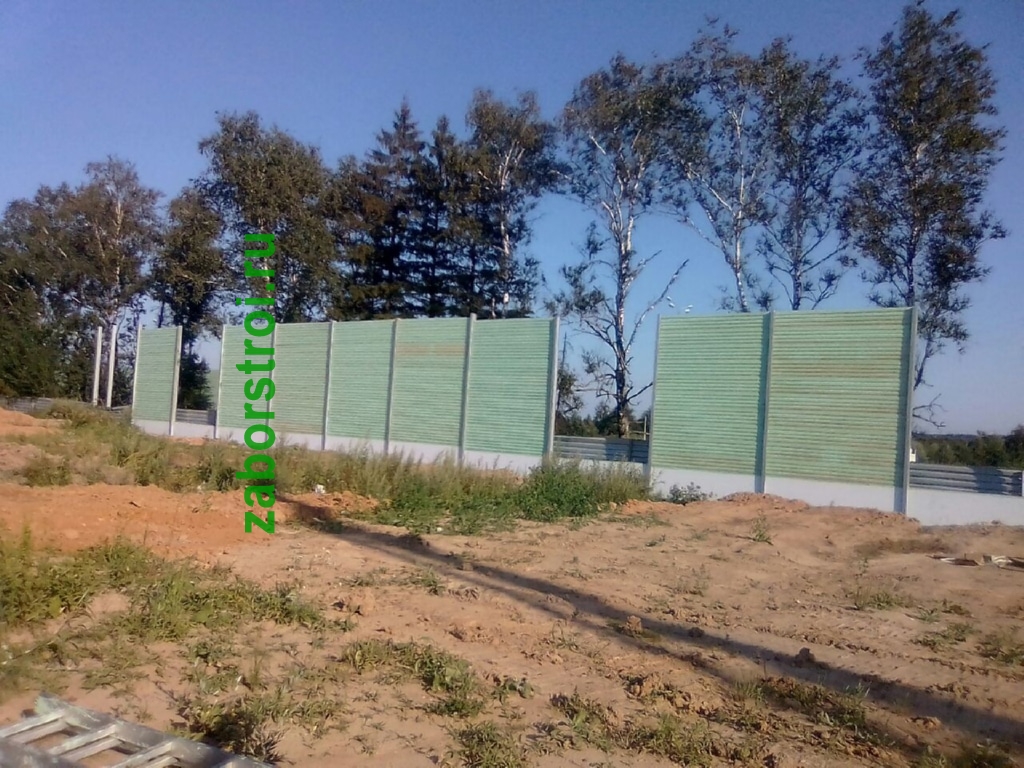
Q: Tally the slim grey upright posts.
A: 13